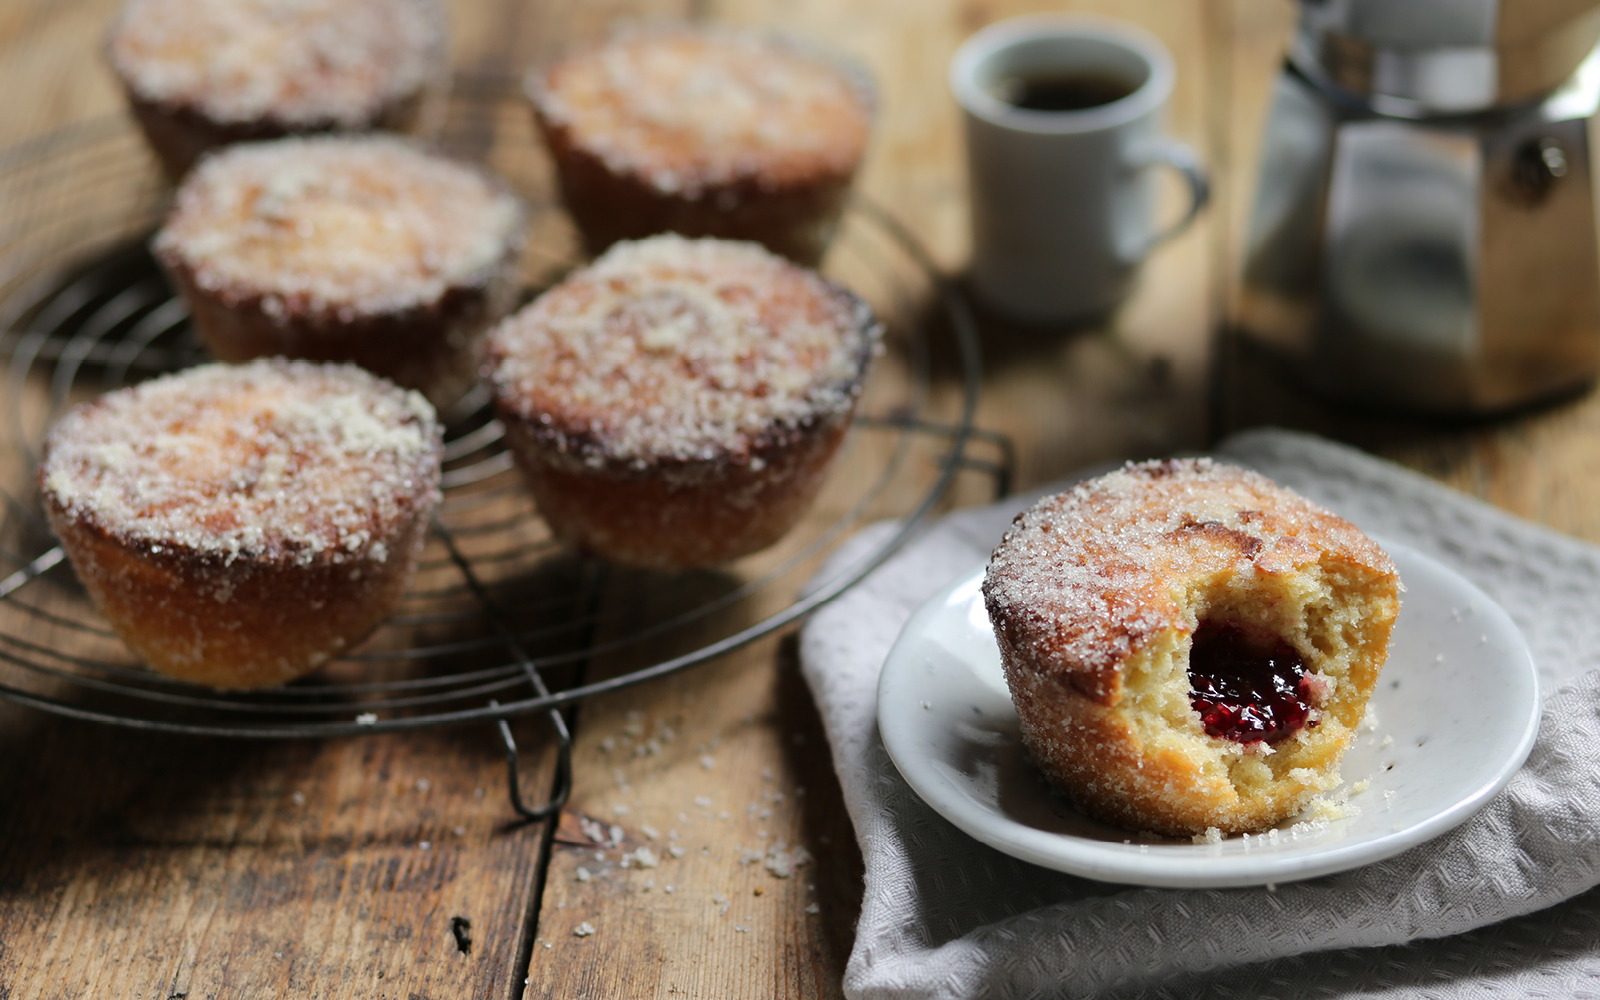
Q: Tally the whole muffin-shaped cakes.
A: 5